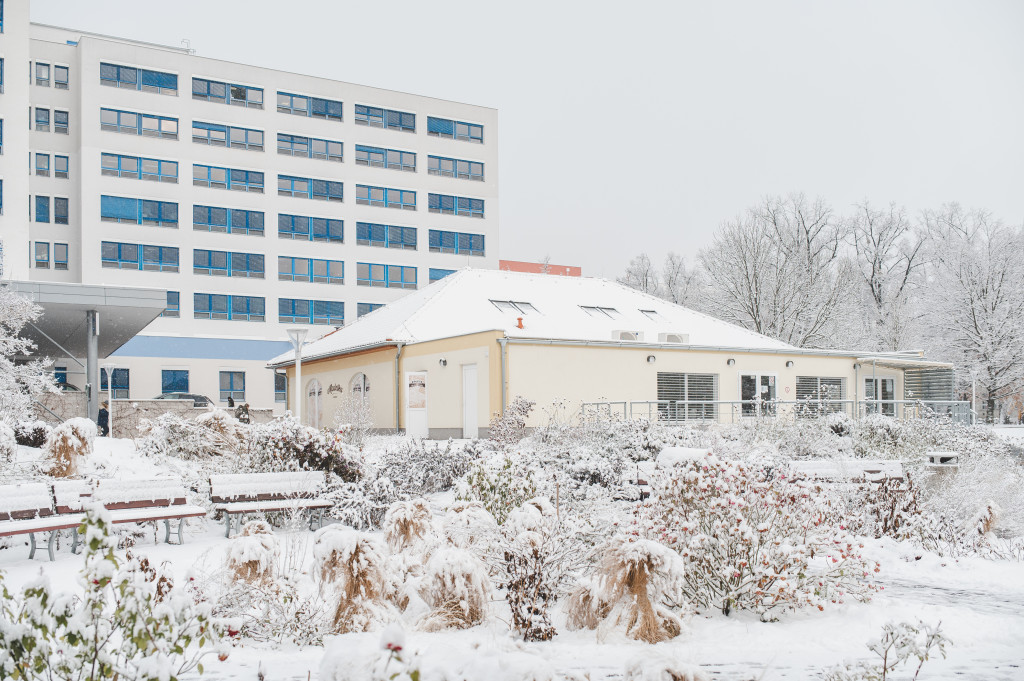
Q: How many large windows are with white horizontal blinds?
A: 2